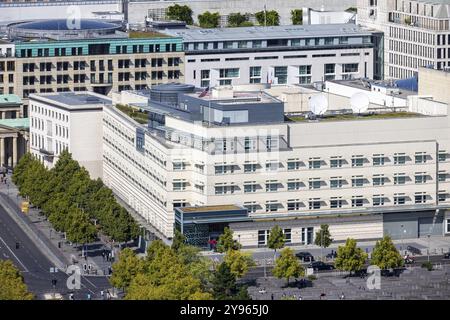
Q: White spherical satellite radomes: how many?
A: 2